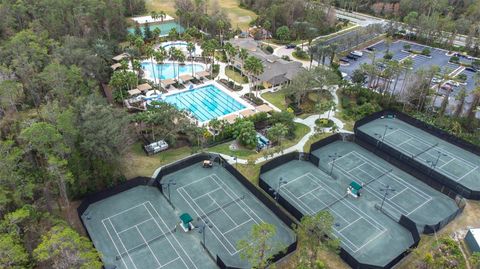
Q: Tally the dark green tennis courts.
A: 5